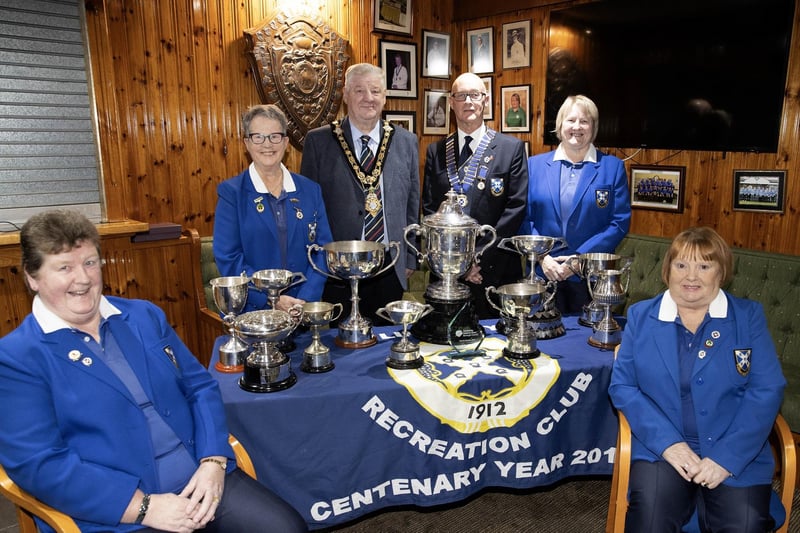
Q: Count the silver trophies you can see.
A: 11